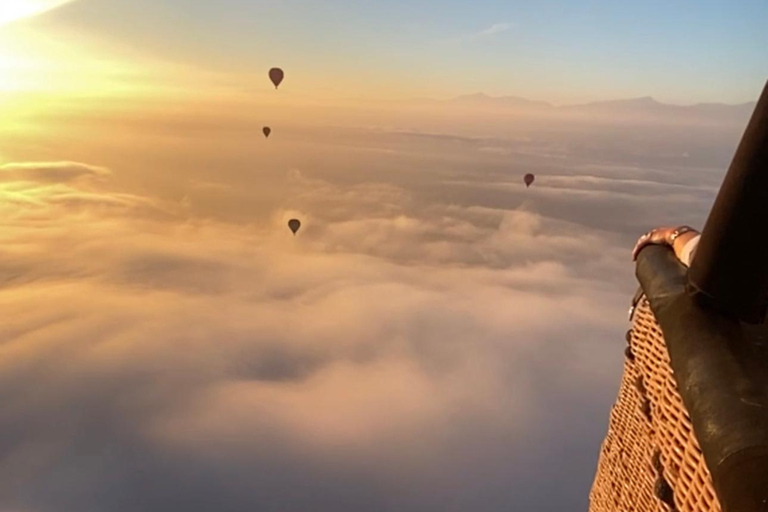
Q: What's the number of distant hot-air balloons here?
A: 4